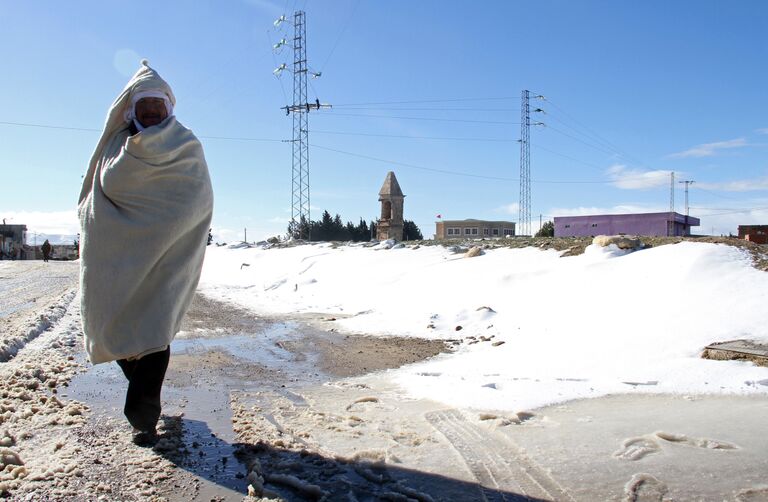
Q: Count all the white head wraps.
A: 1